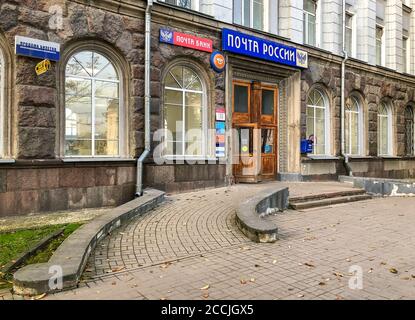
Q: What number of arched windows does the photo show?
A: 7